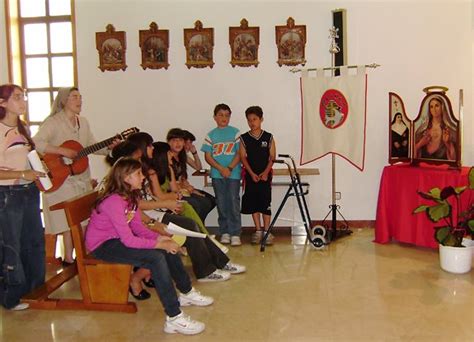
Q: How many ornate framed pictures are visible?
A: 5